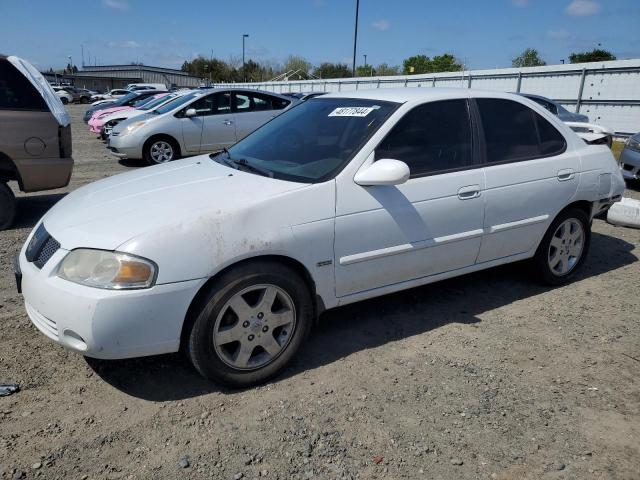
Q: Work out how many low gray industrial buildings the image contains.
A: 1